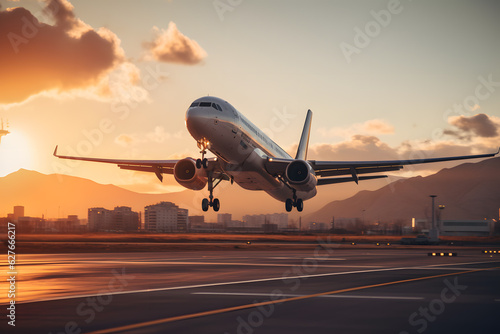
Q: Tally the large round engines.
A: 2